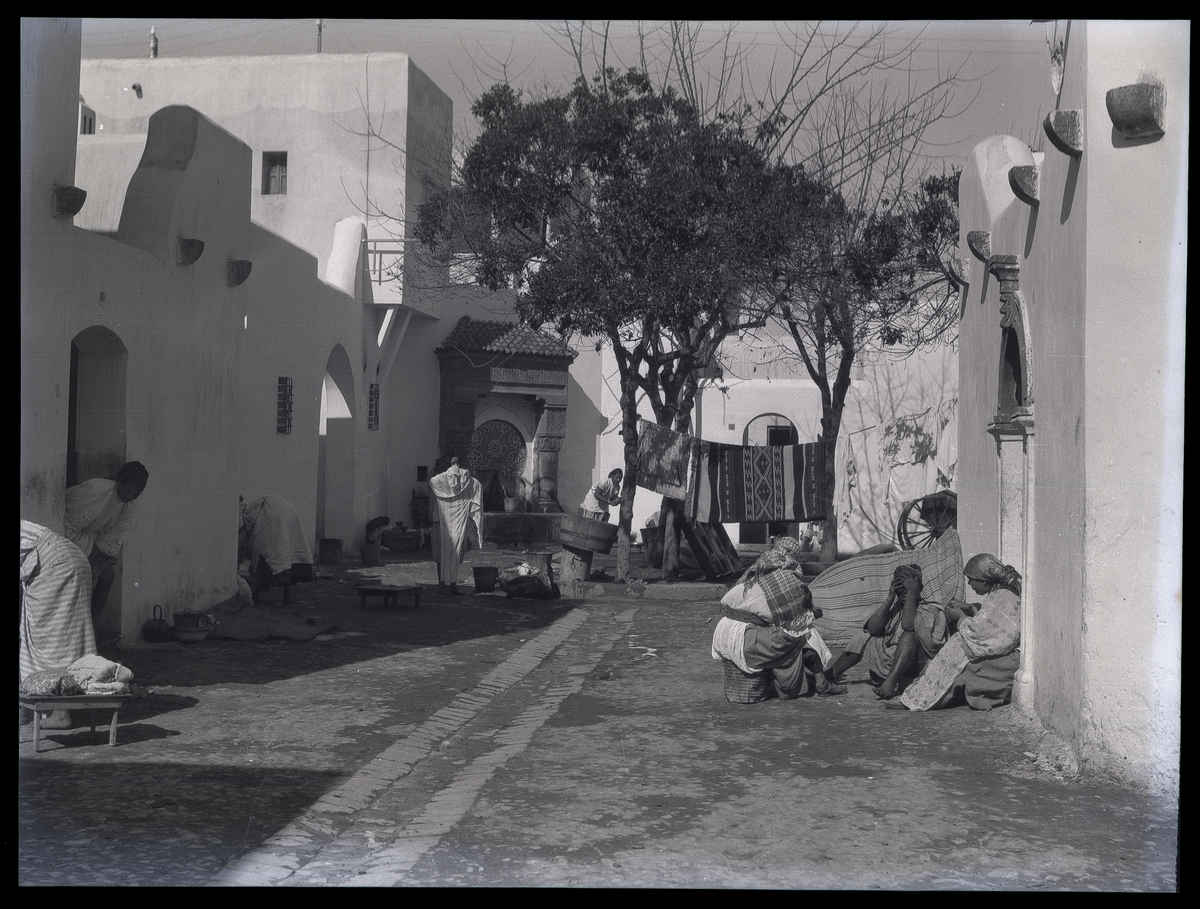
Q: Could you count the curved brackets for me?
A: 8